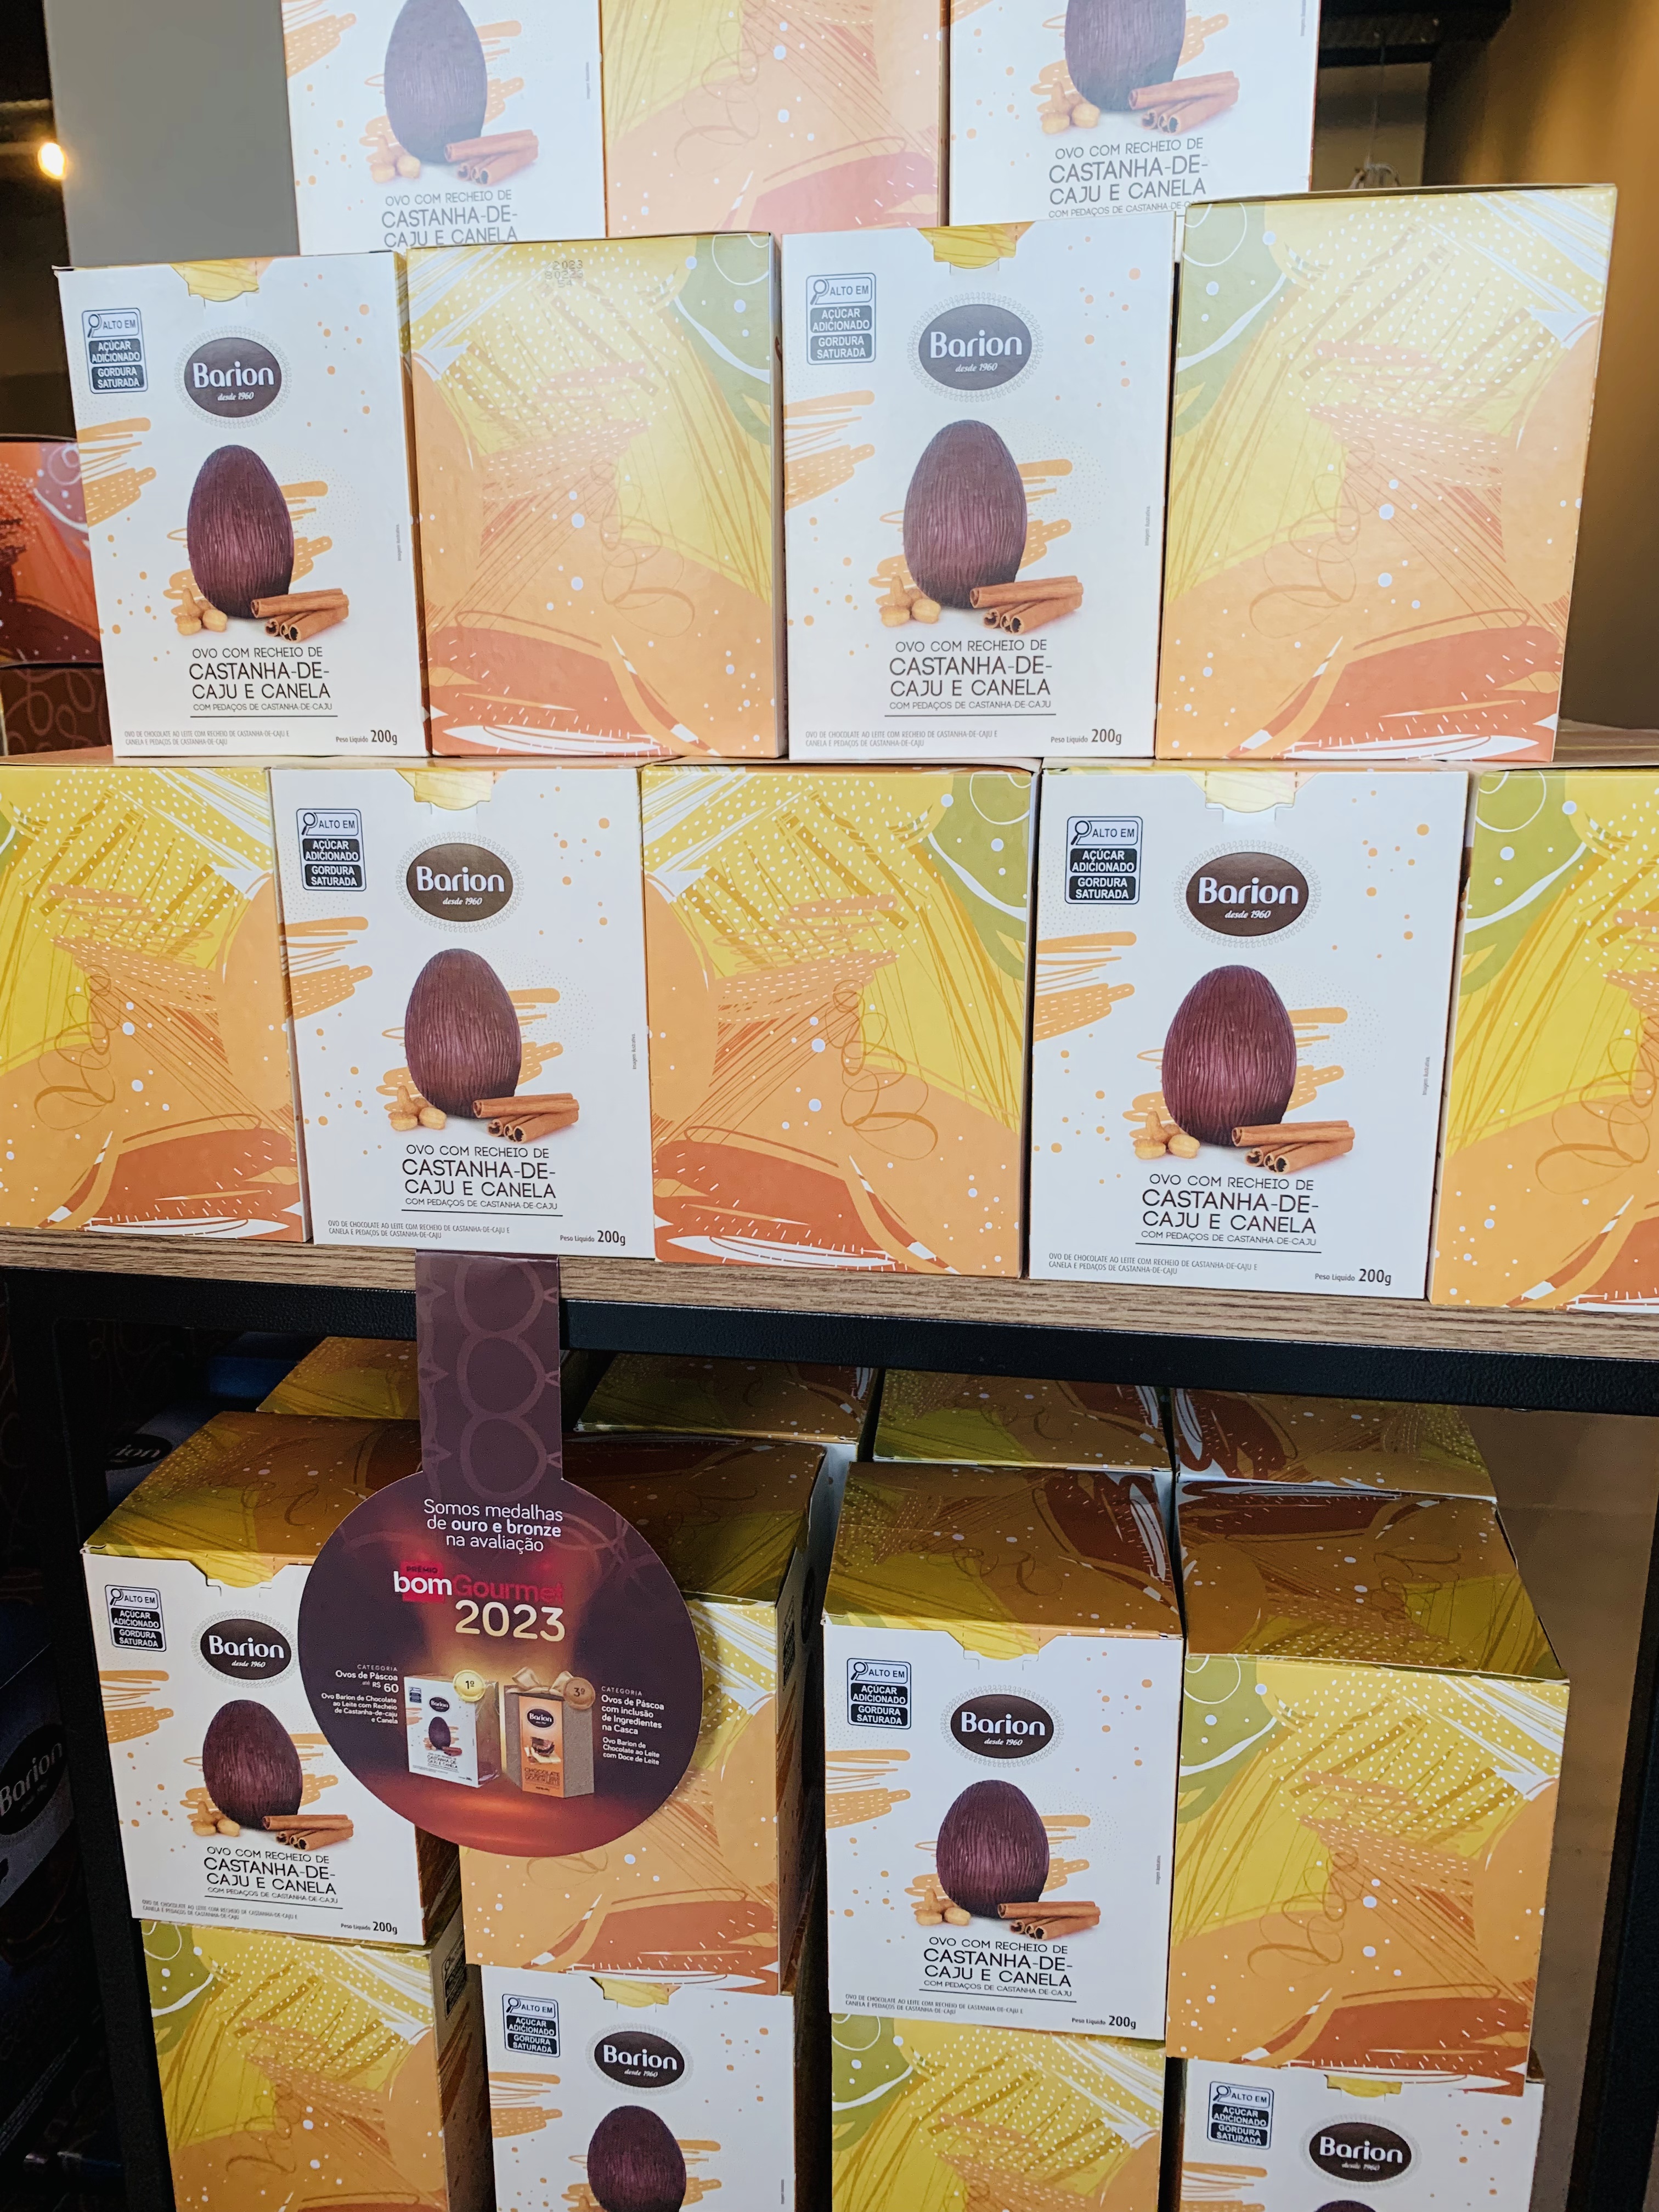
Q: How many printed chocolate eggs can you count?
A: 11